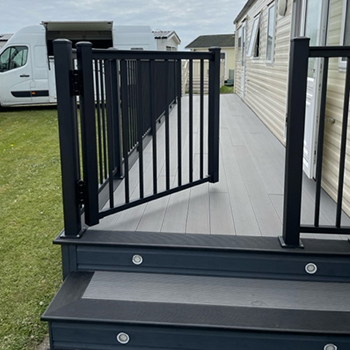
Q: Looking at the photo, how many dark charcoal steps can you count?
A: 2